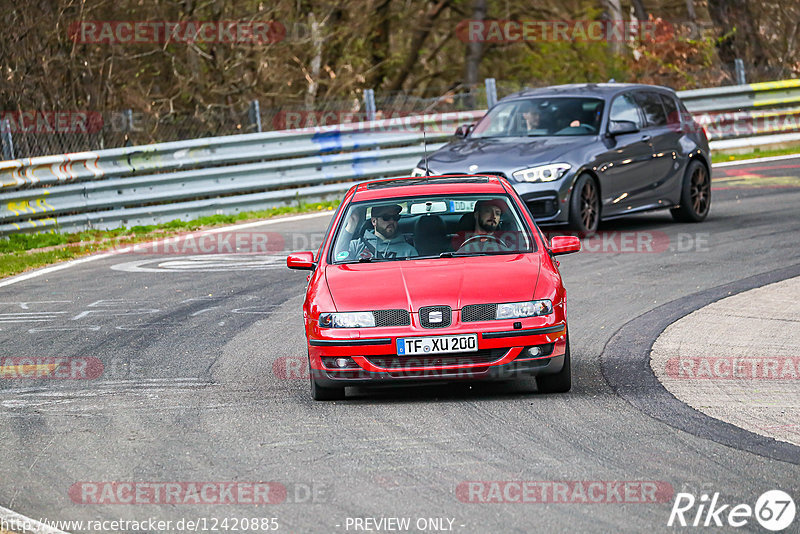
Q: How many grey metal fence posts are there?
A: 6